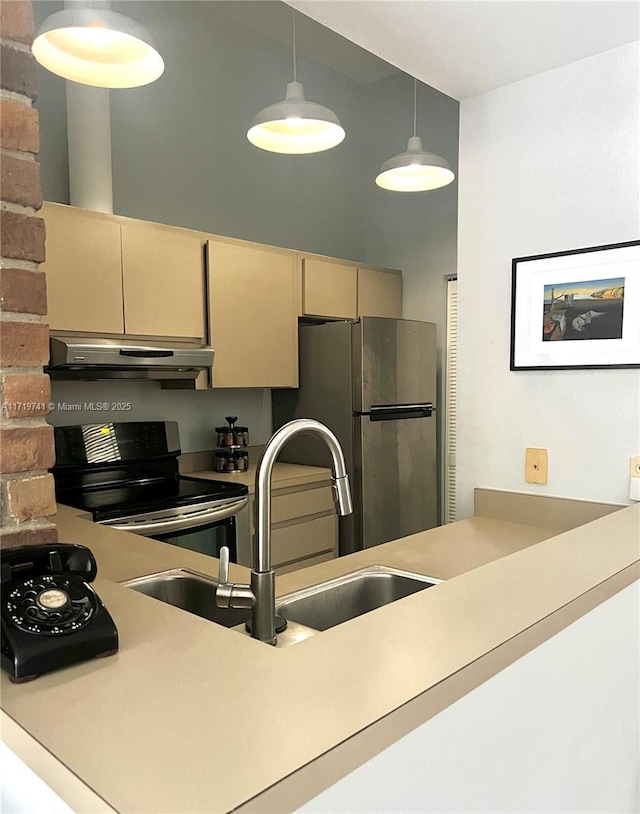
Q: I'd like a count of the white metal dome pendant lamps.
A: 3